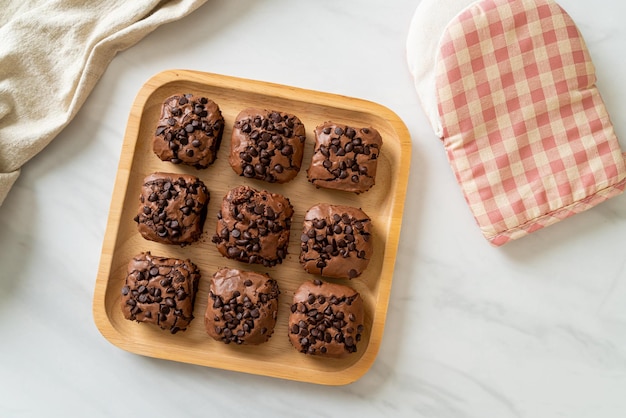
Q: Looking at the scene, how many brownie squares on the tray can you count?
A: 9